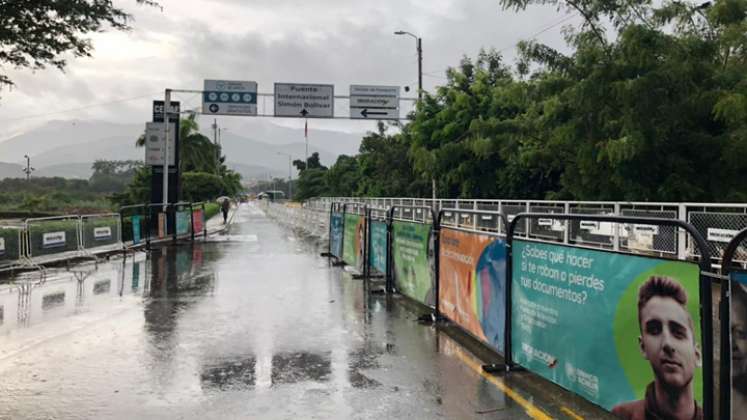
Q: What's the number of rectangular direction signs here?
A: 3